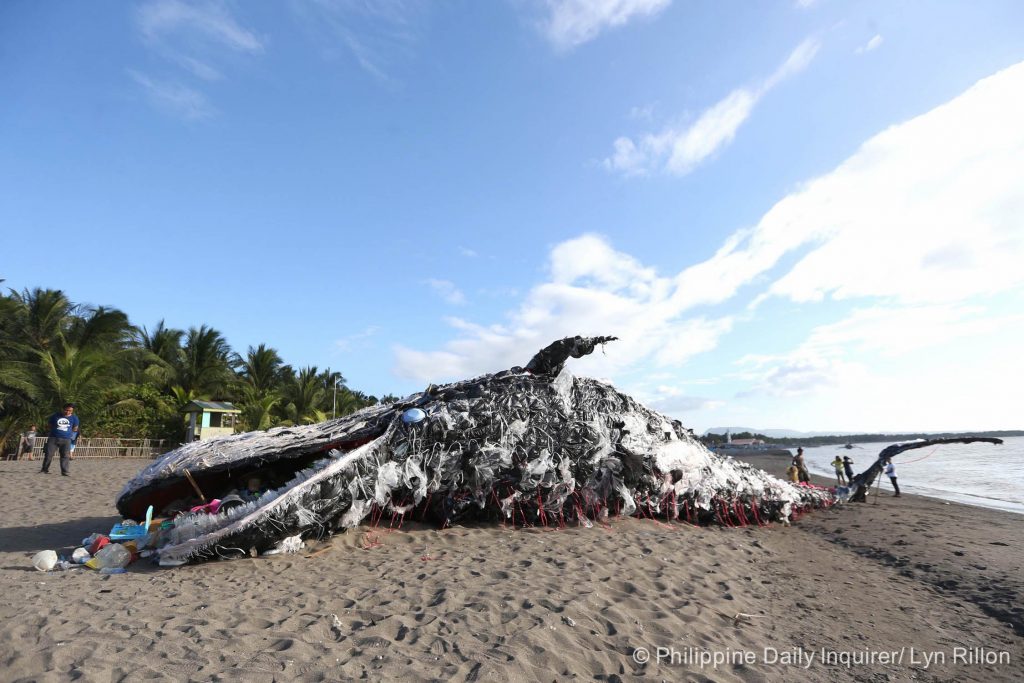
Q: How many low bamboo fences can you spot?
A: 1